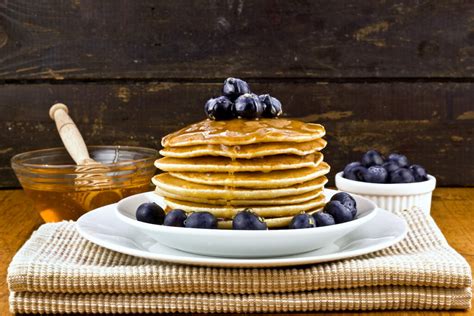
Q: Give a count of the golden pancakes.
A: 8